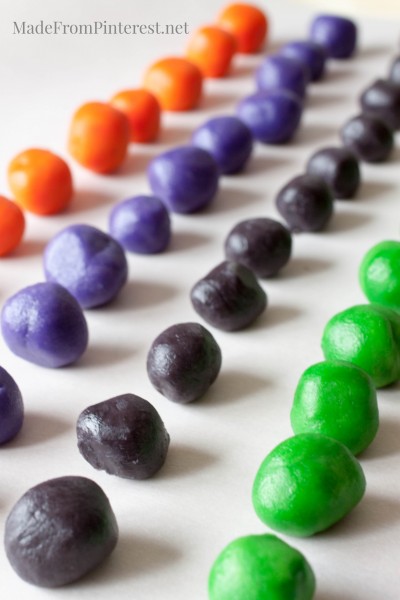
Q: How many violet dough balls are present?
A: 10